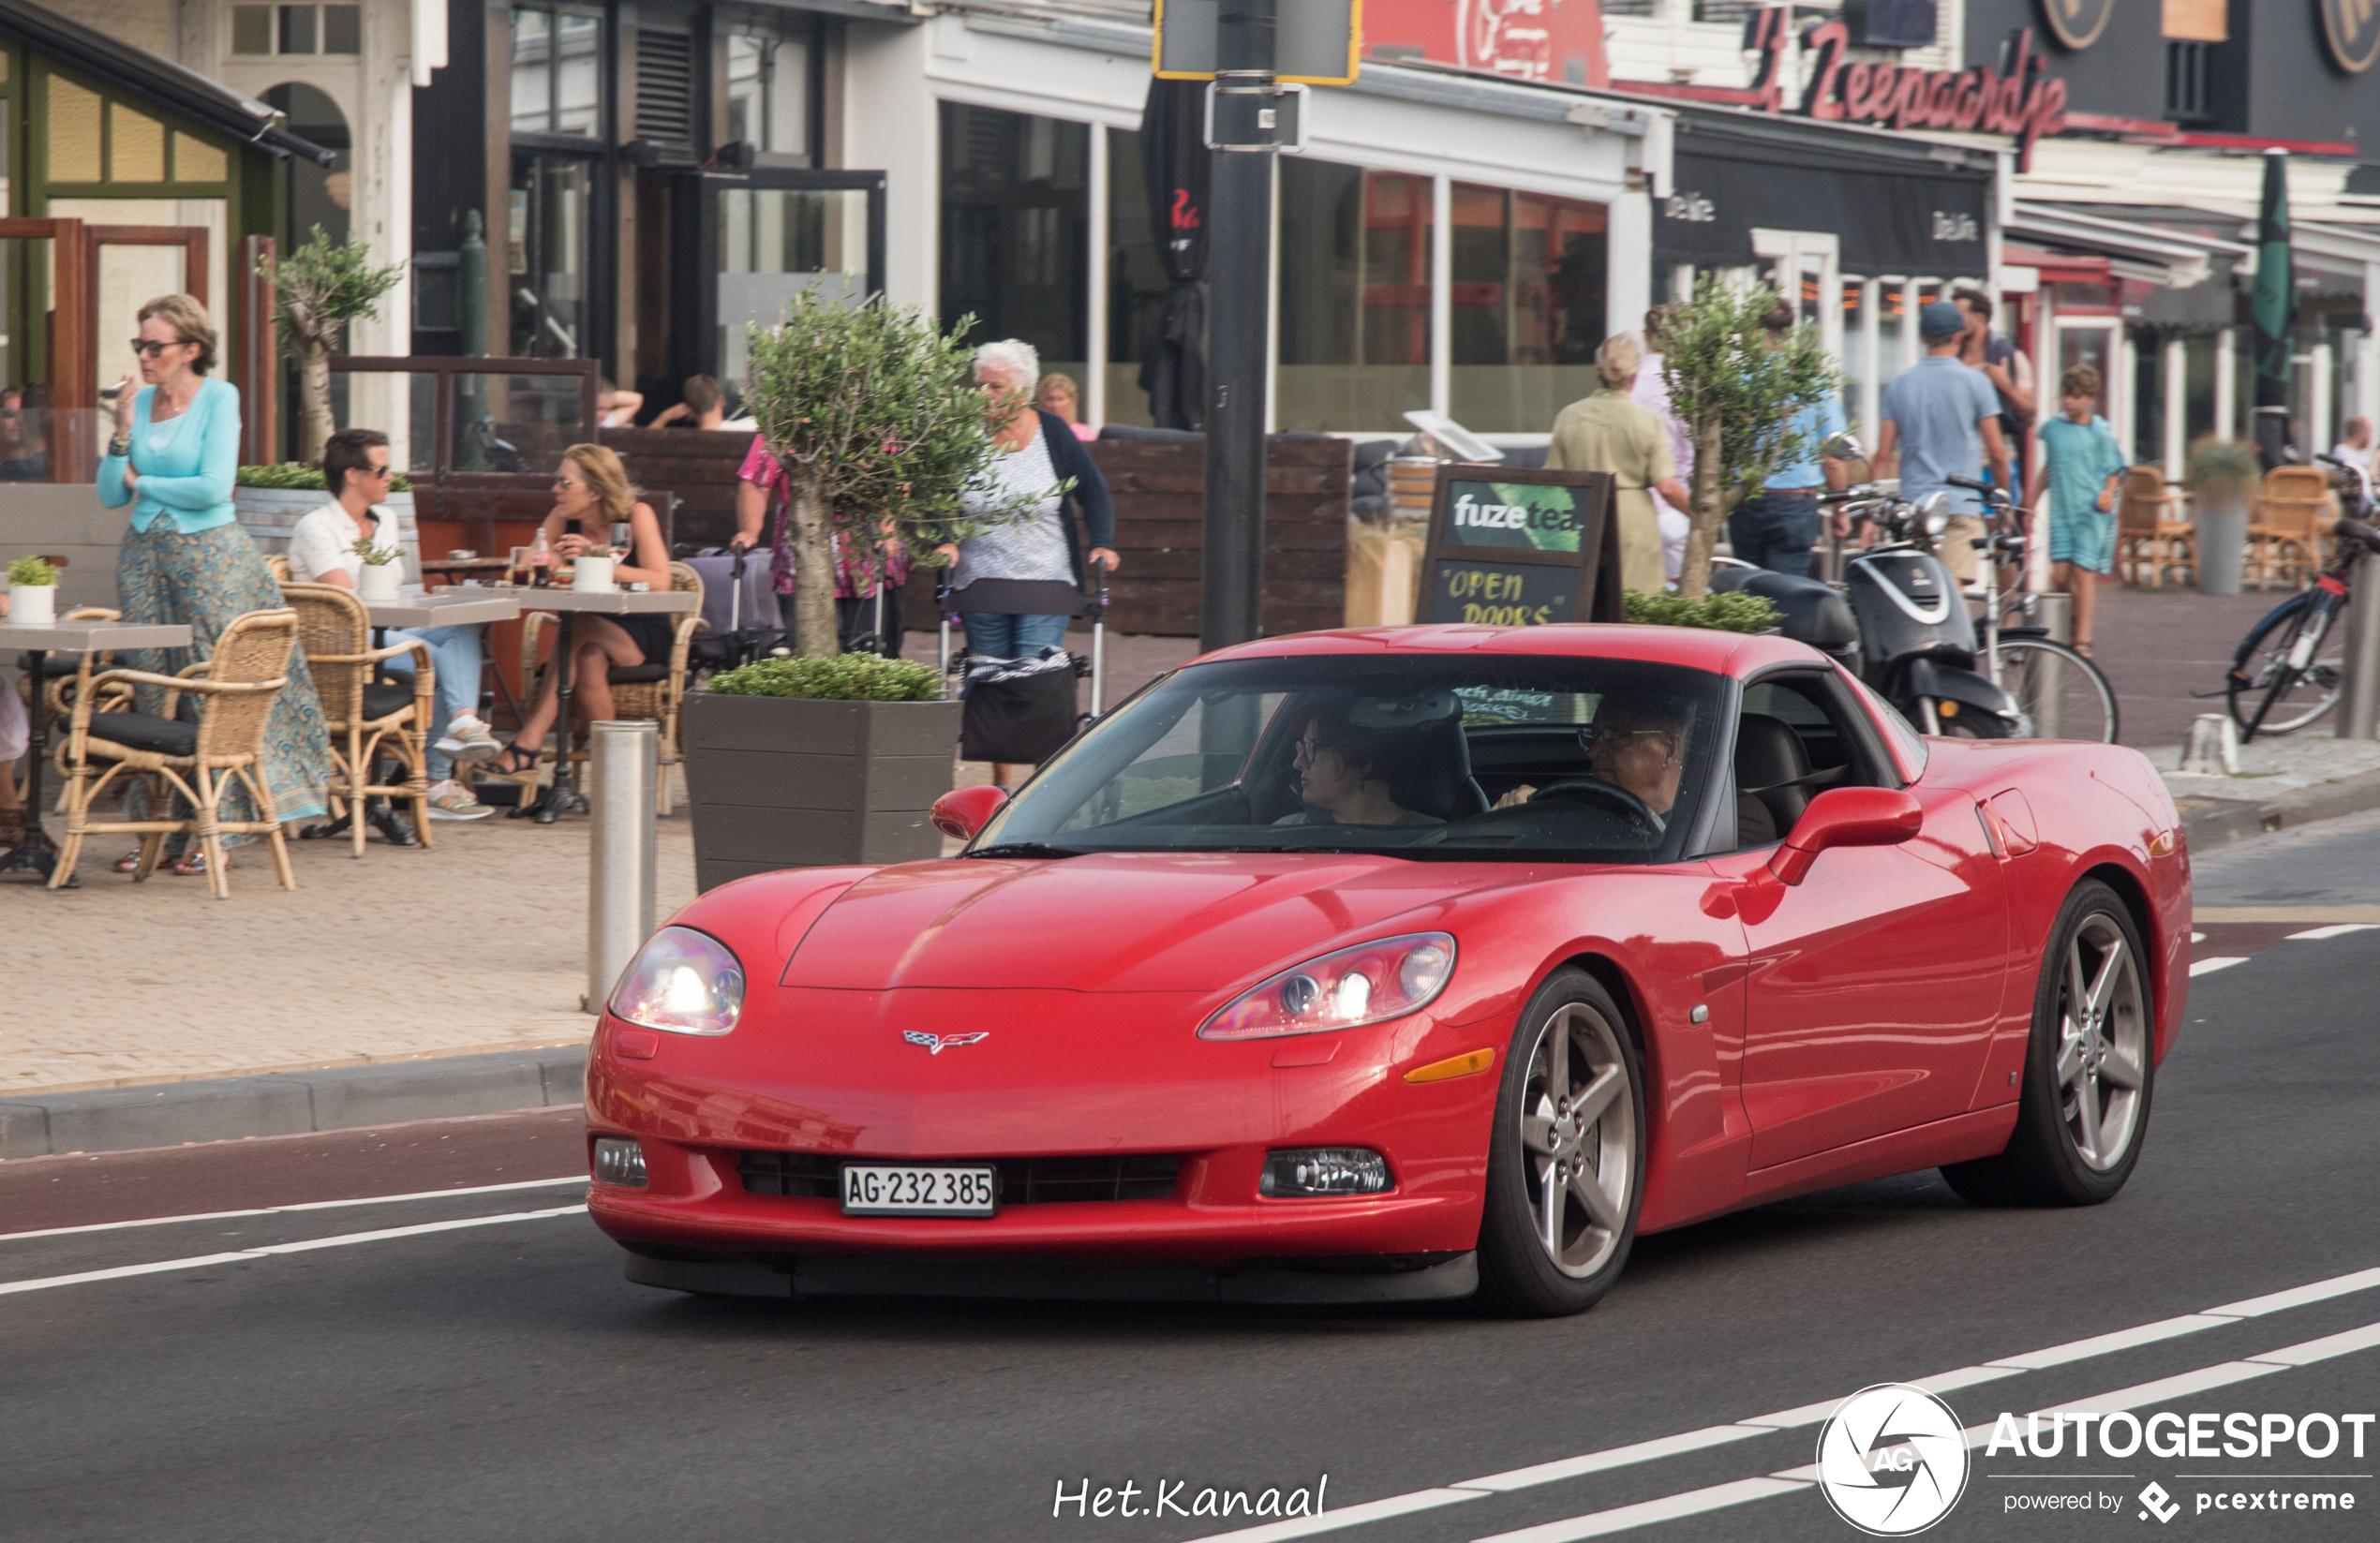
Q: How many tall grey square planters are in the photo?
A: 1